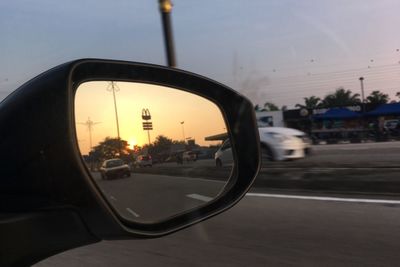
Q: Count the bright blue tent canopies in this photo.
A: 2